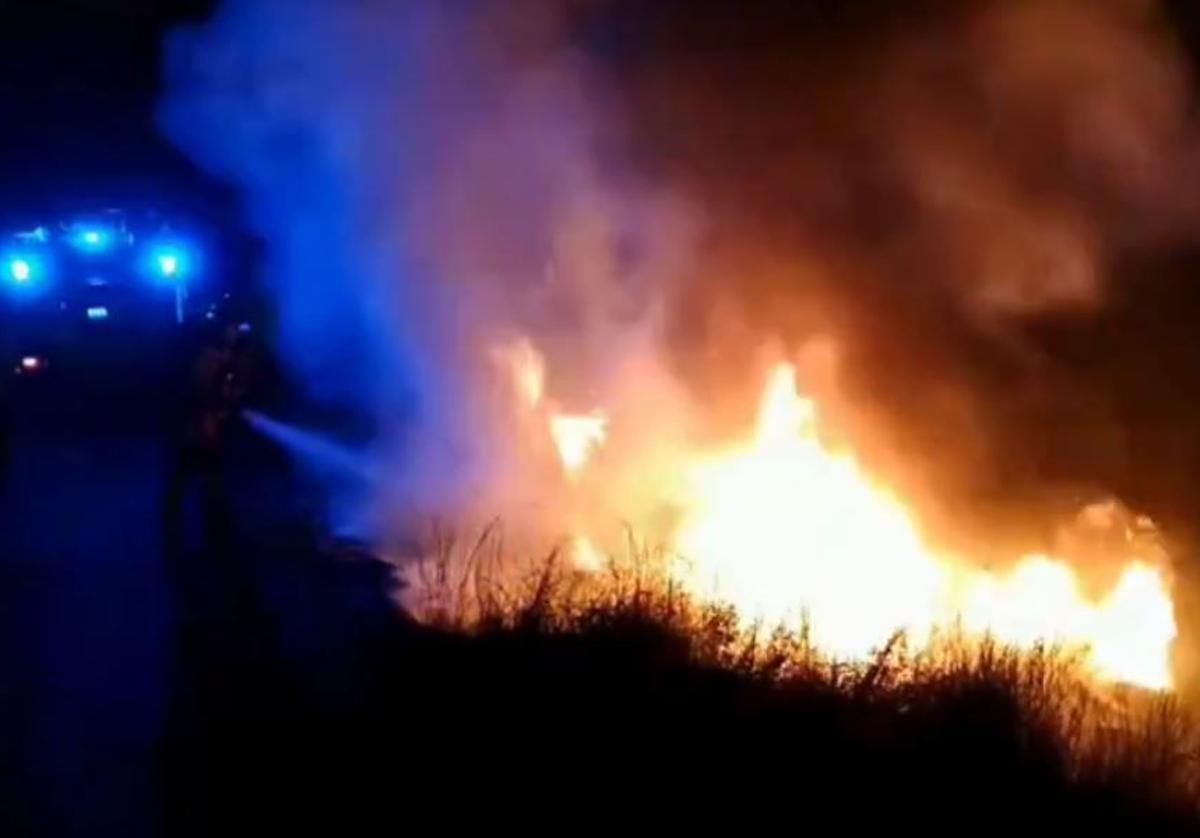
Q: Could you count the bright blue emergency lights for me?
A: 3